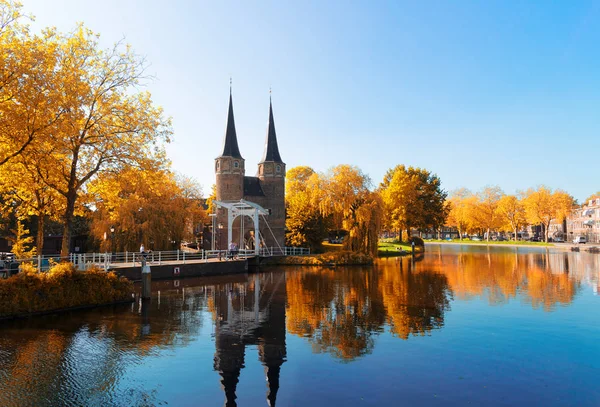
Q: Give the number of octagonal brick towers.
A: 2